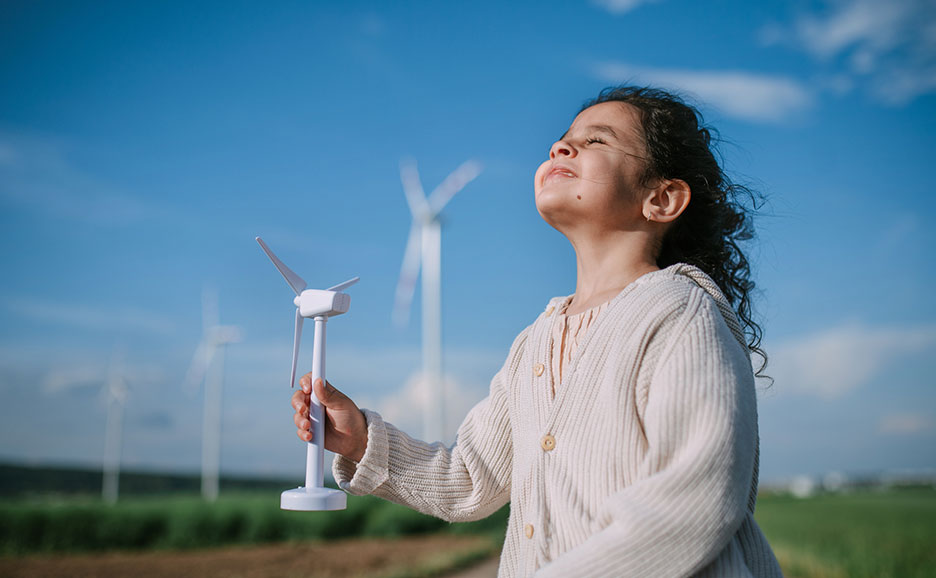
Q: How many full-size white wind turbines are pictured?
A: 3